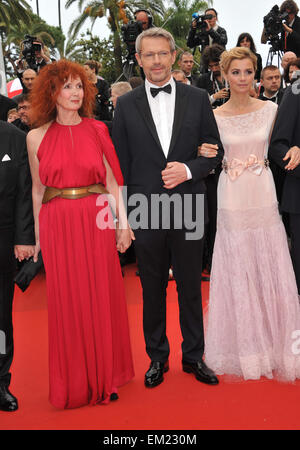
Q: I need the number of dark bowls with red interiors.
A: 0